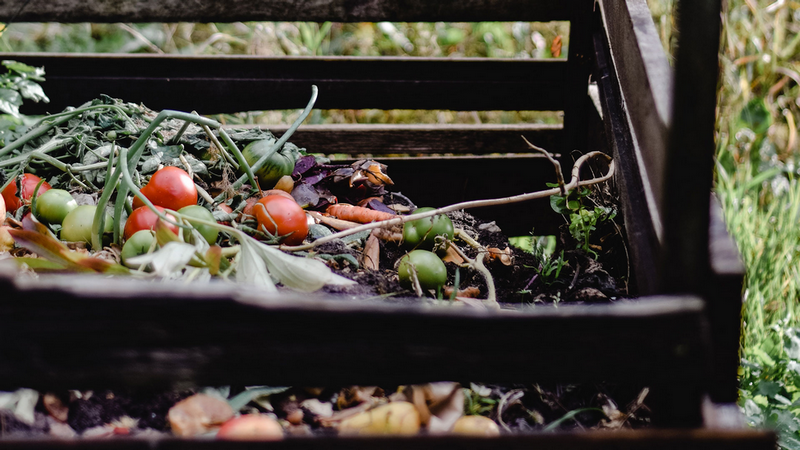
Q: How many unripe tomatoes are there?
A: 7